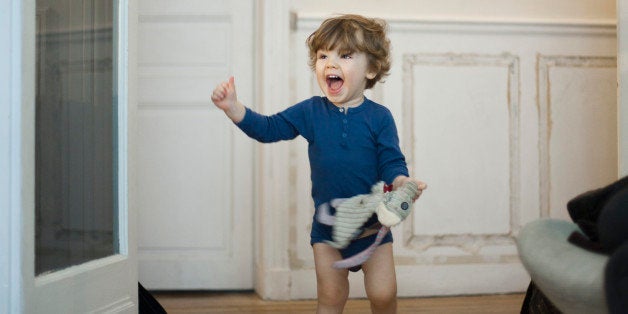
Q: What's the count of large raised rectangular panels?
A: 2